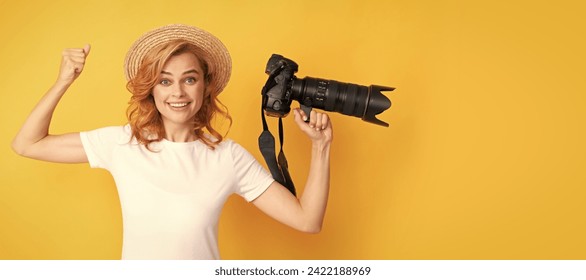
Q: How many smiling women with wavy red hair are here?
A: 1